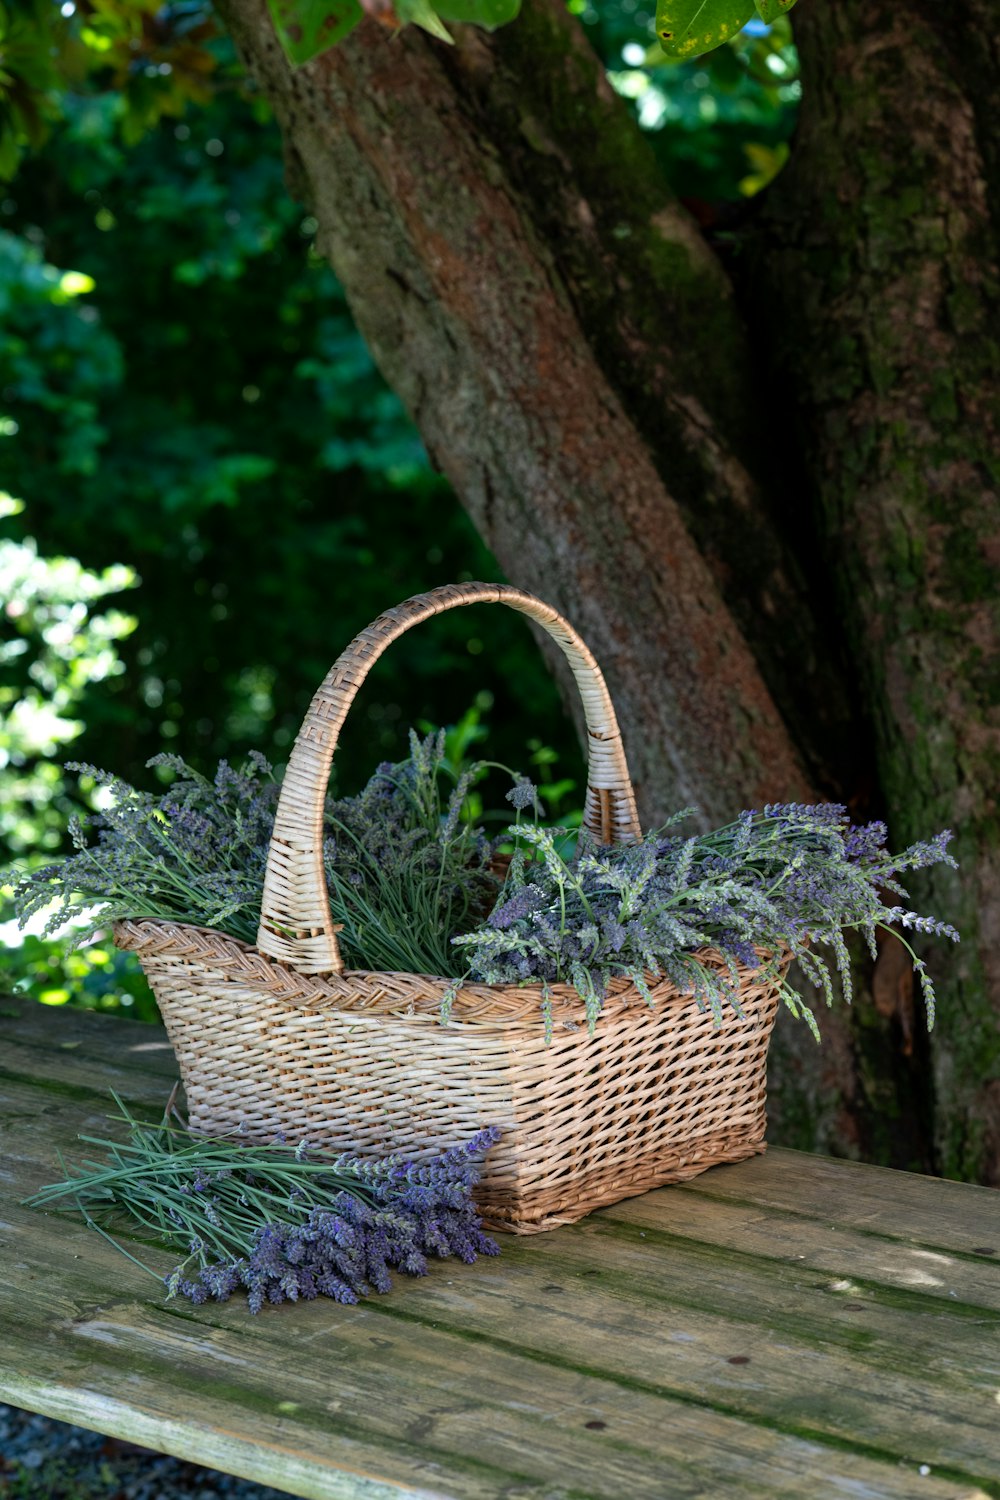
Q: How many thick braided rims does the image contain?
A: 1